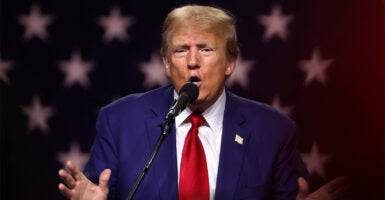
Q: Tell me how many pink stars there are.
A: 12